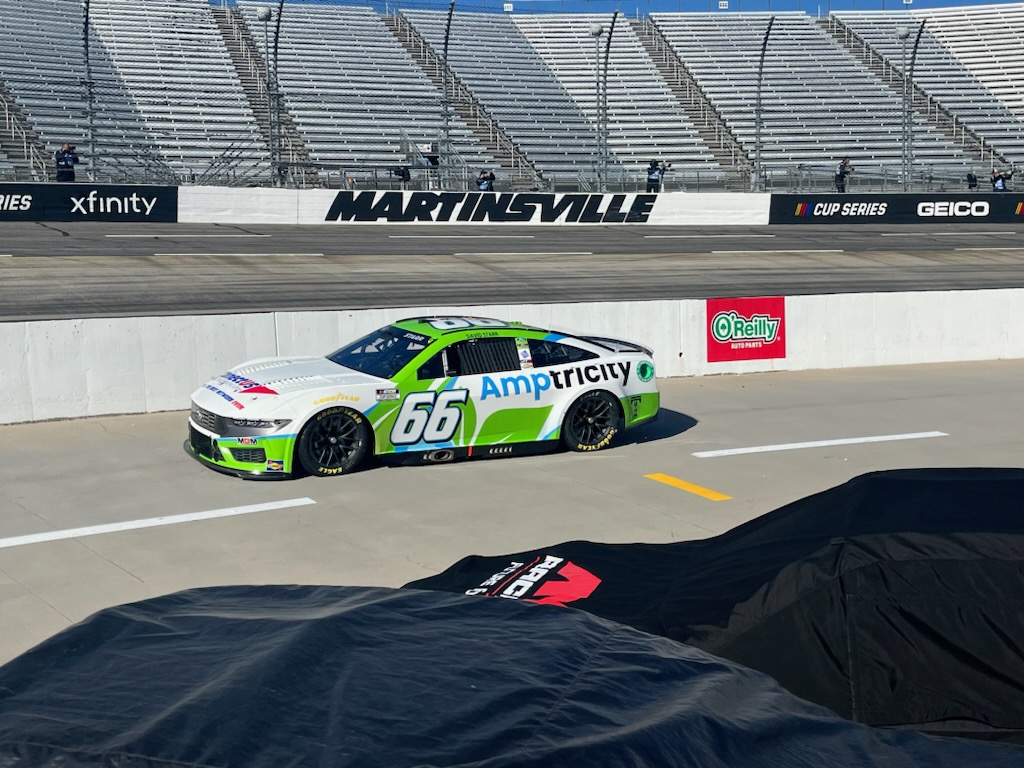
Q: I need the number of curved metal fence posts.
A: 6